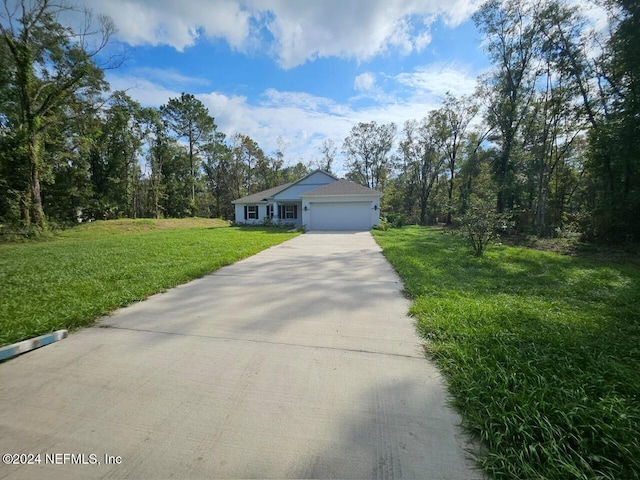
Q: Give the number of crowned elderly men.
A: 0